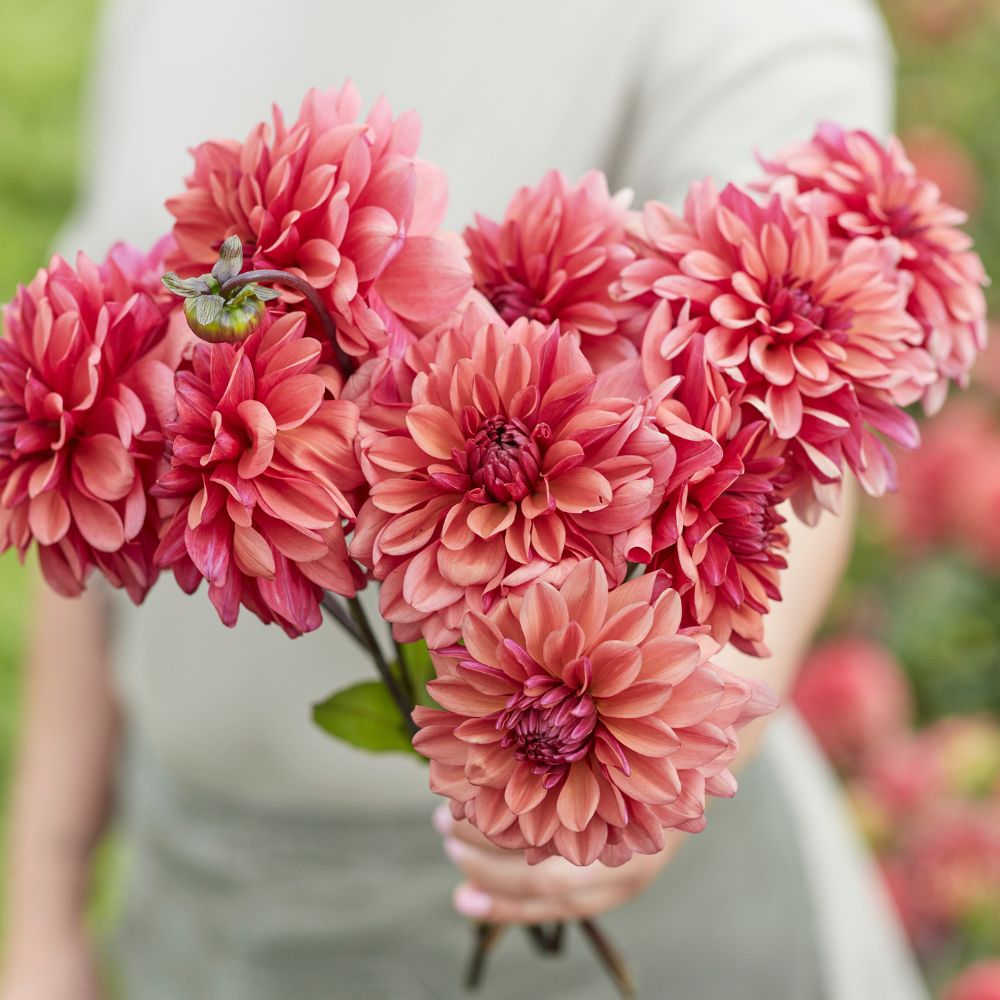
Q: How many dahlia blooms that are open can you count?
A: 9